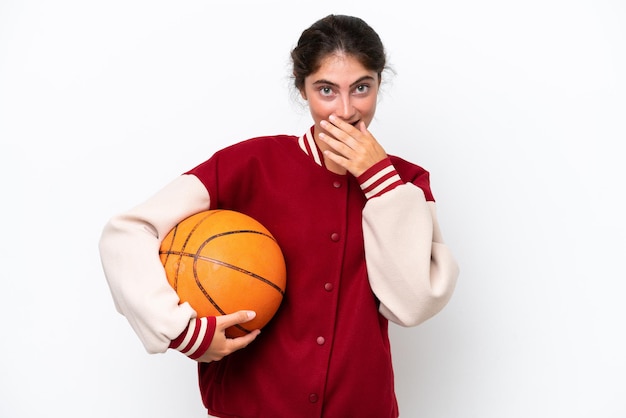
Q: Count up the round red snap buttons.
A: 5